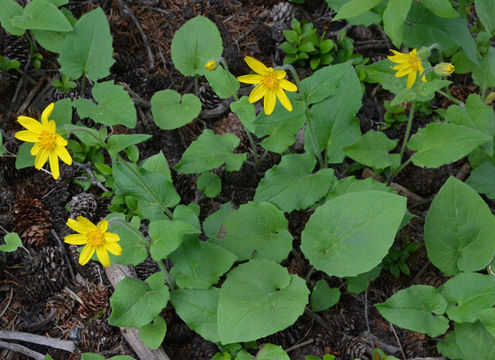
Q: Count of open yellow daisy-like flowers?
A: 4